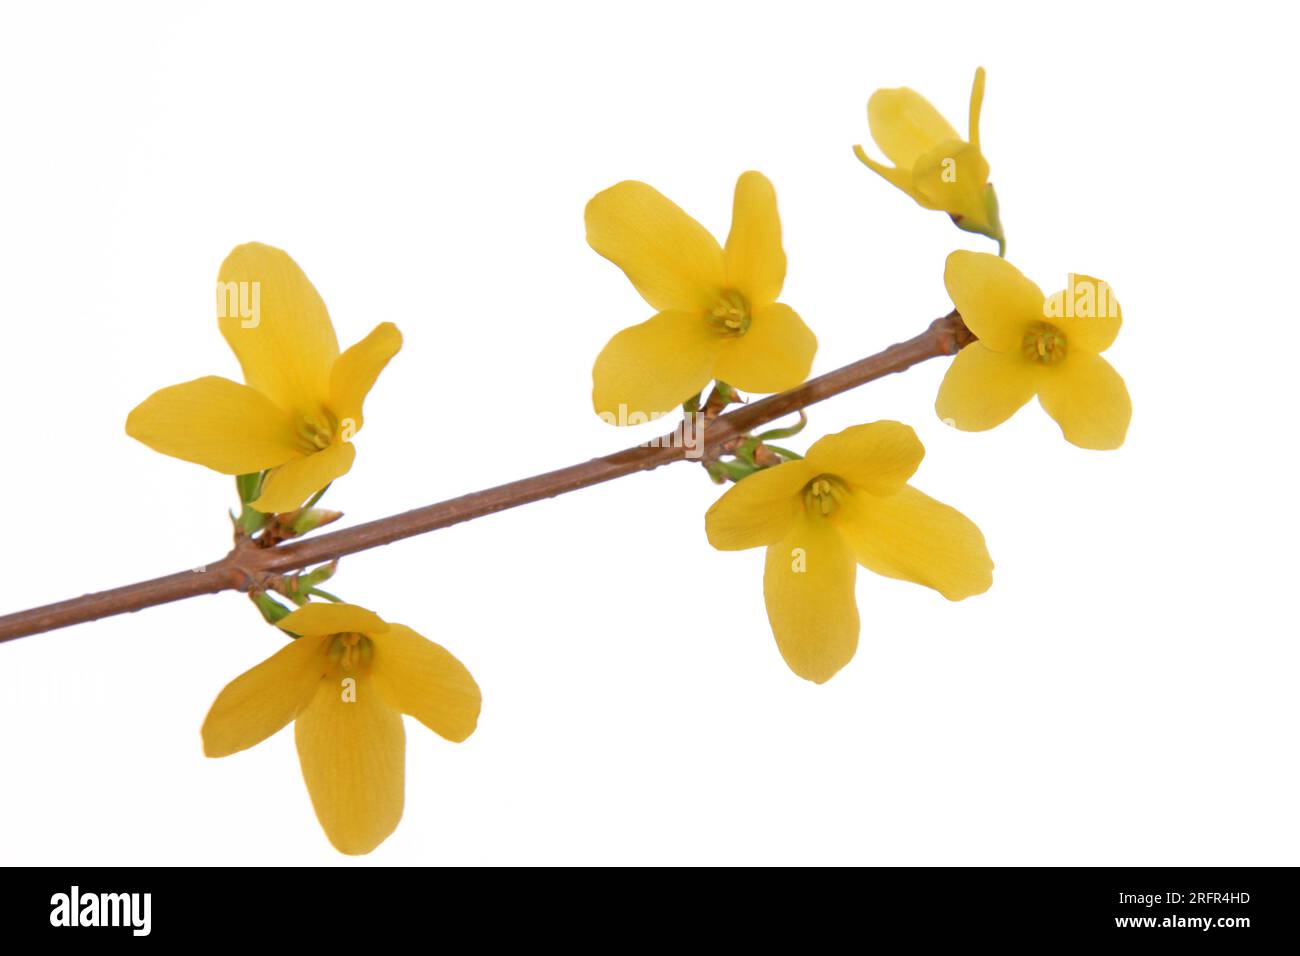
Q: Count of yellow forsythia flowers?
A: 6